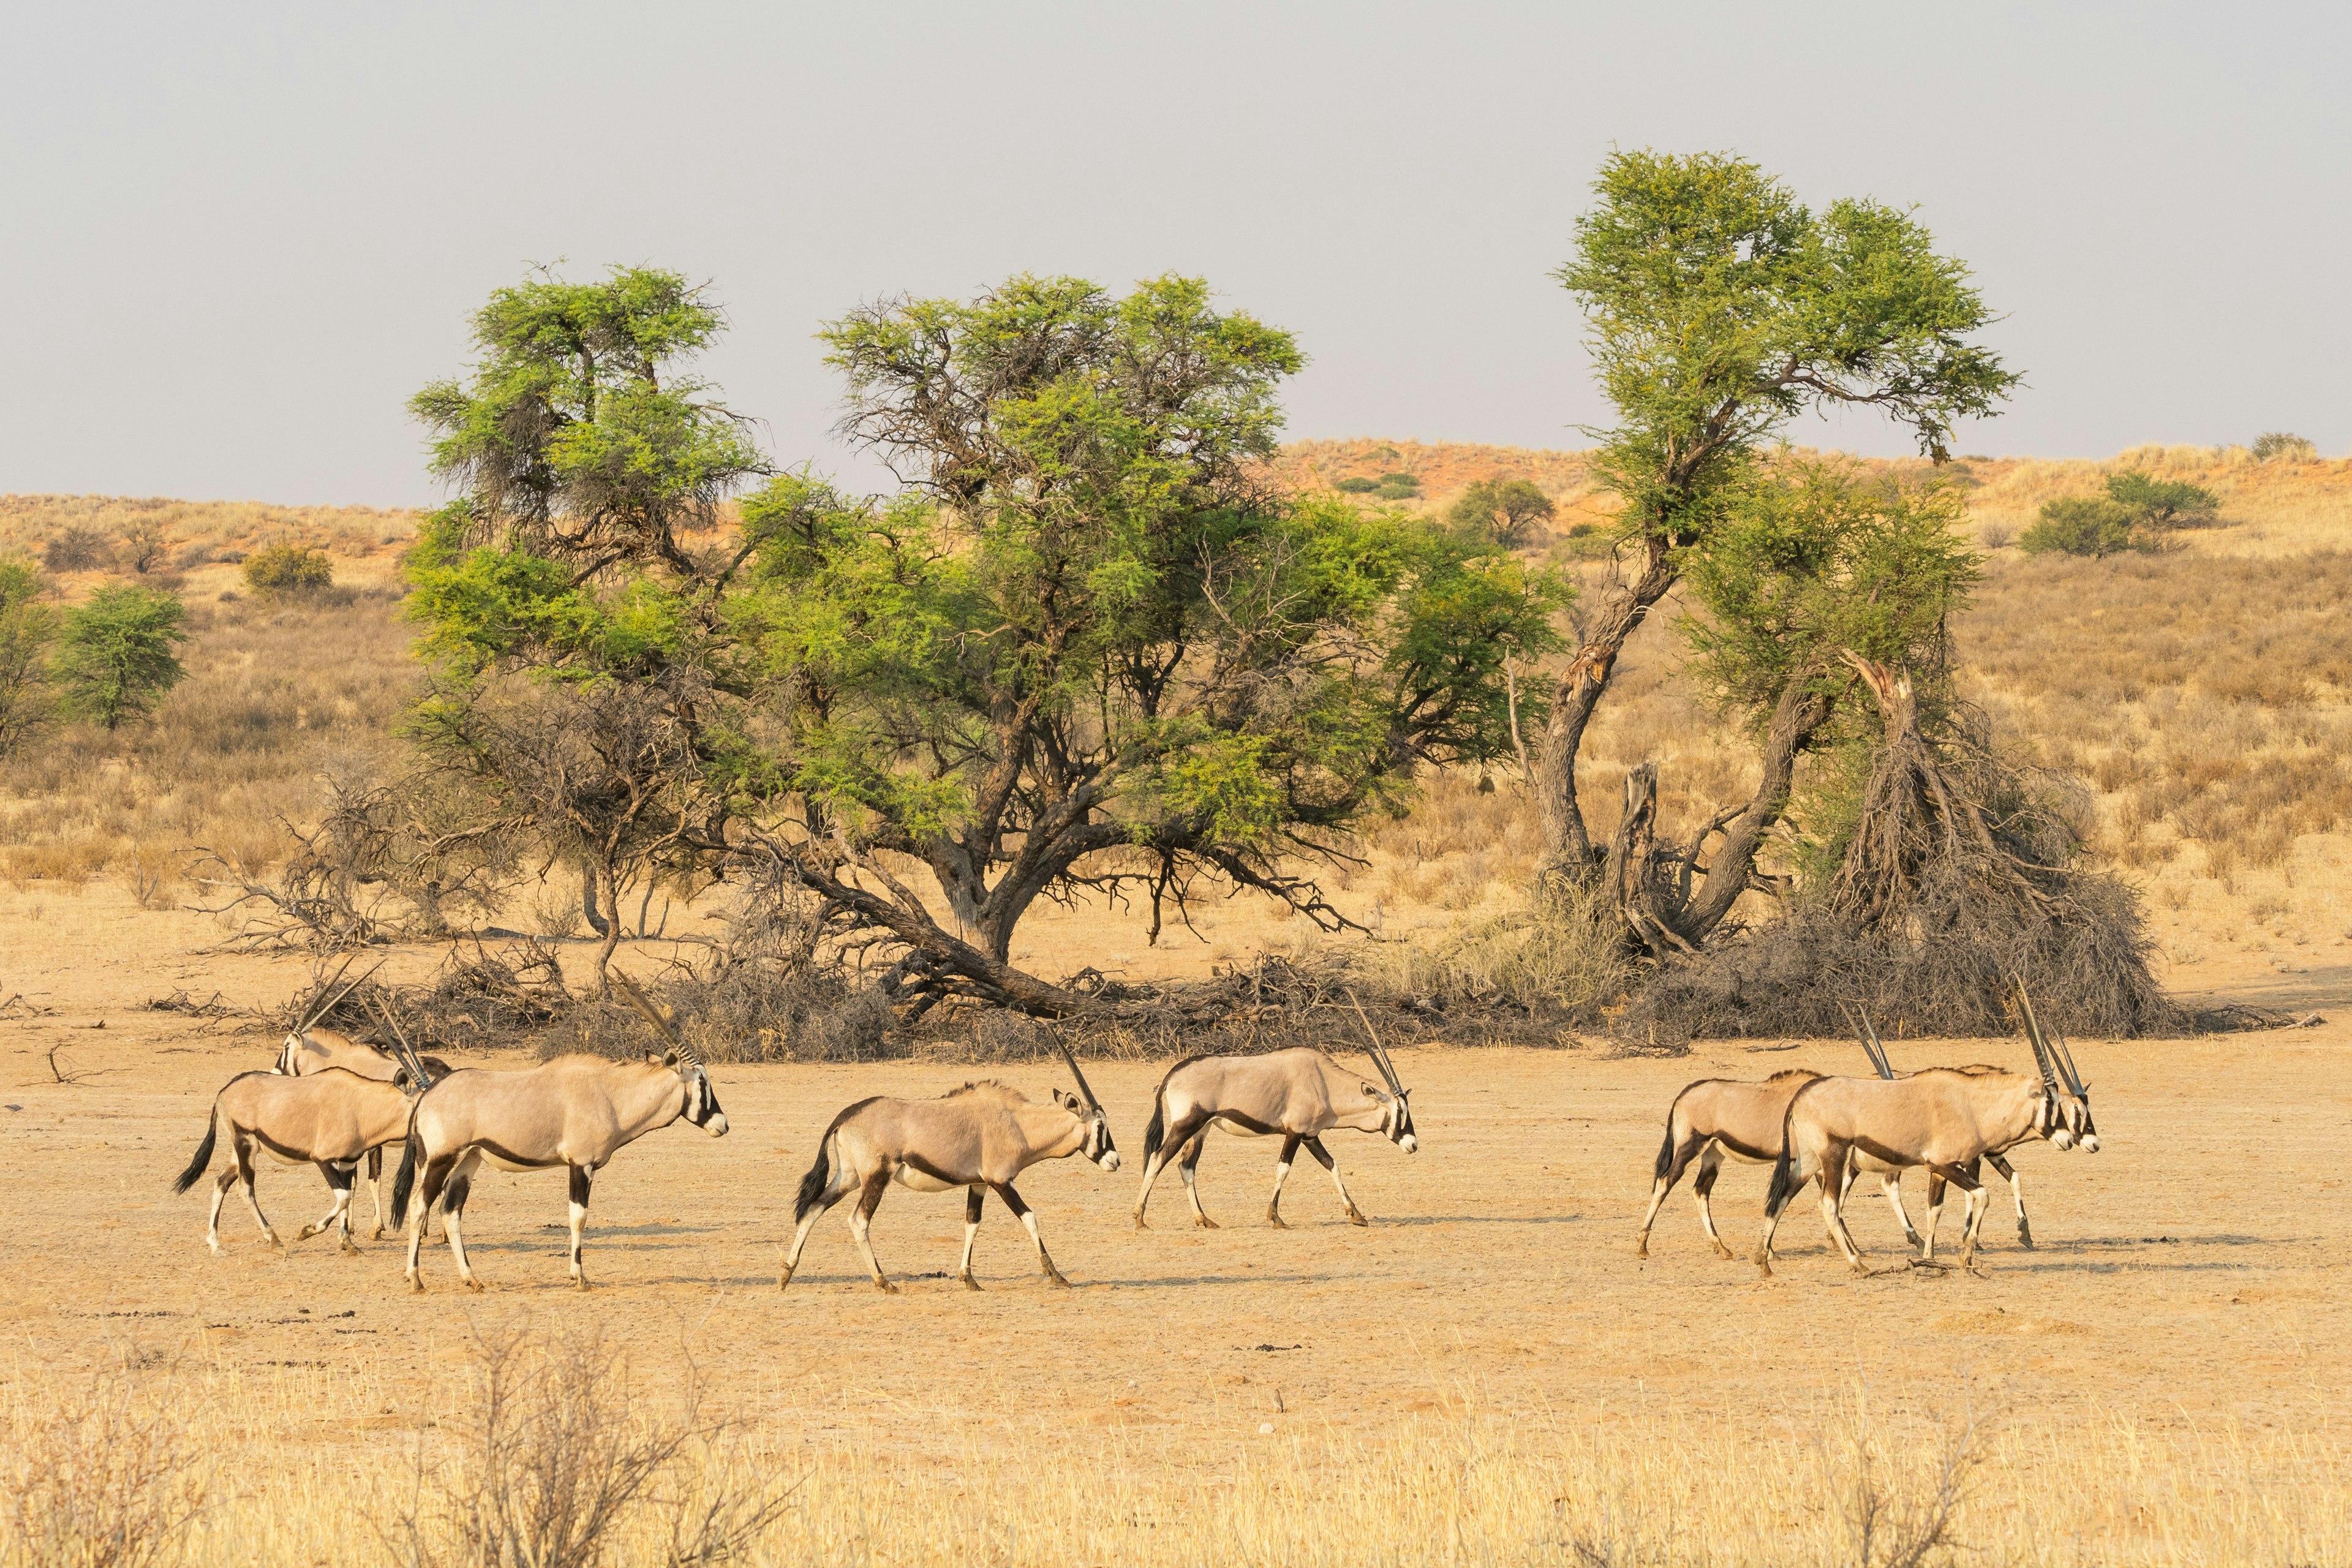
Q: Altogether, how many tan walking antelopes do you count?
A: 8